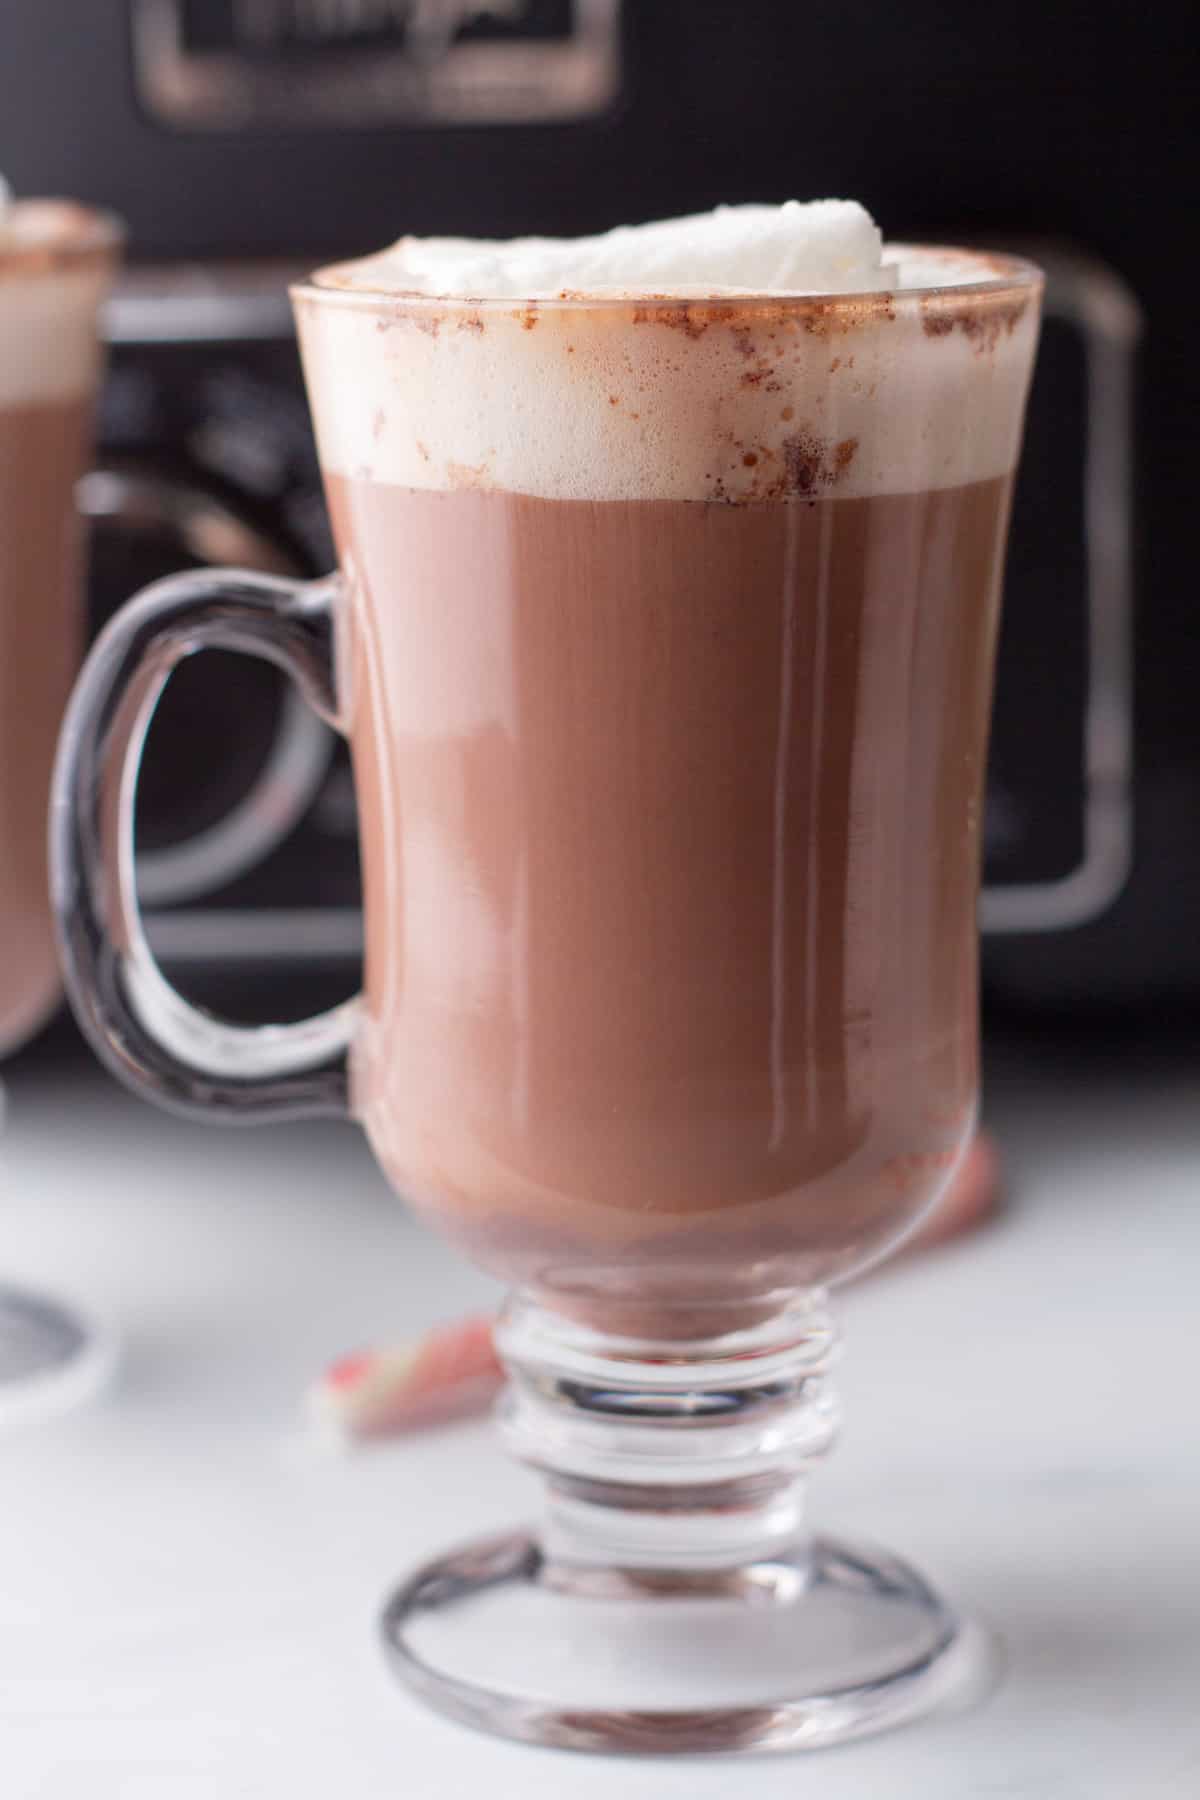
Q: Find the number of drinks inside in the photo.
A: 2